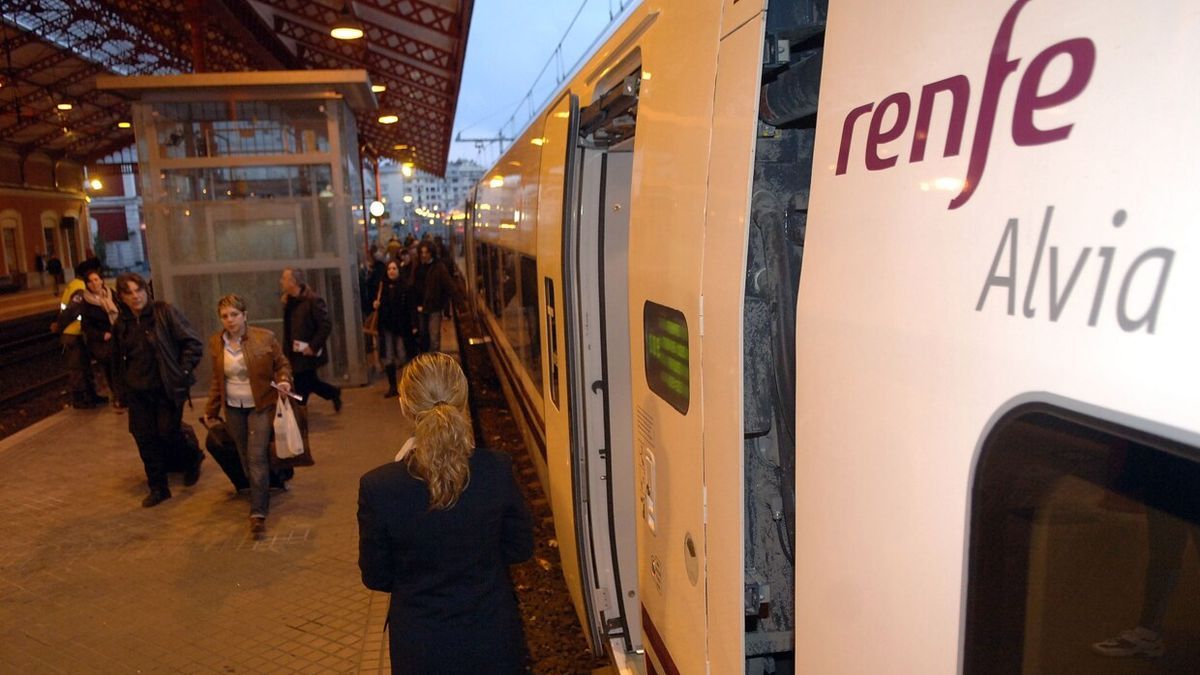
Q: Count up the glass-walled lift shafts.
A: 1